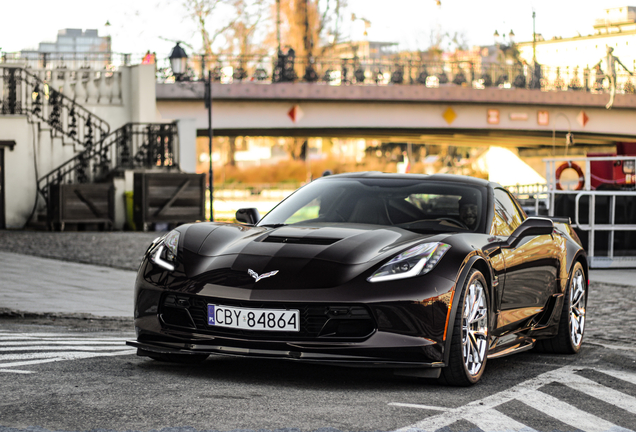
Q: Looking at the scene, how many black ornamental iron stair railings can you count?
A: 2